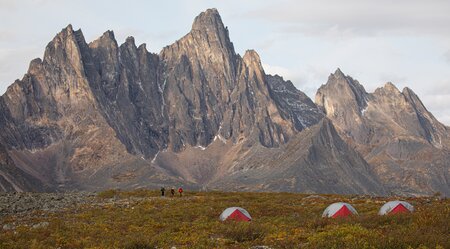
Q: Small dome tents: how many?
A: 3